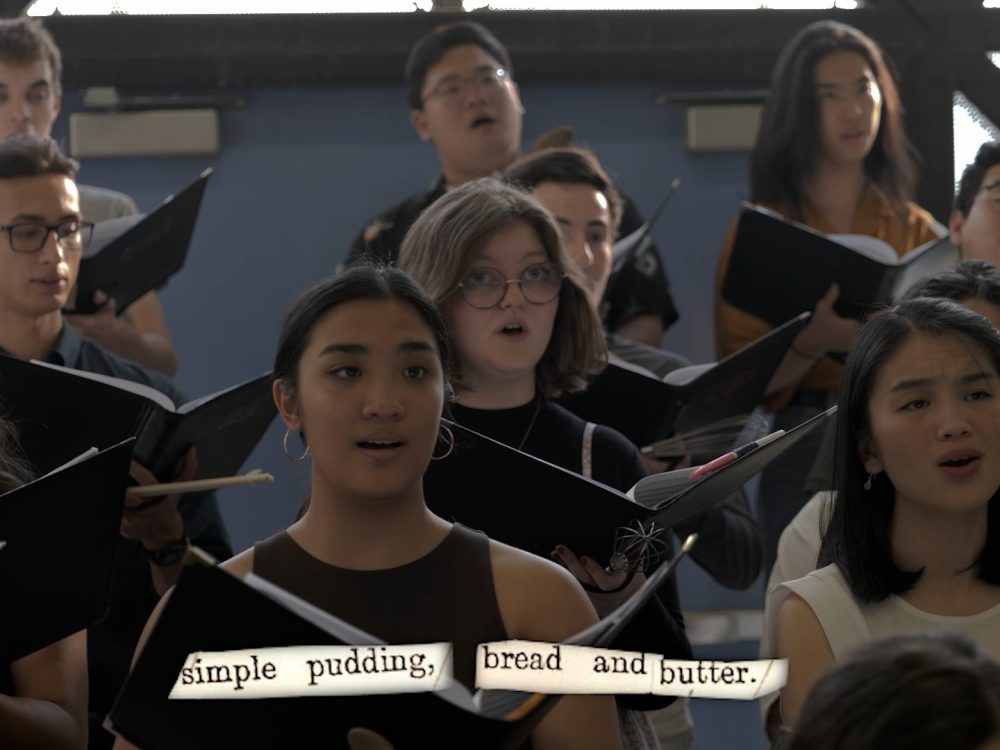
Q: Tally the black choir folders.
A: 8